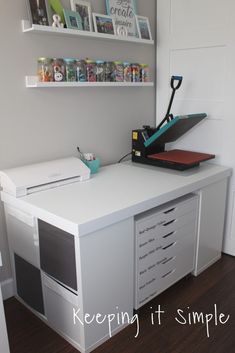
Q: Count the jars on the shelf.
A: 11